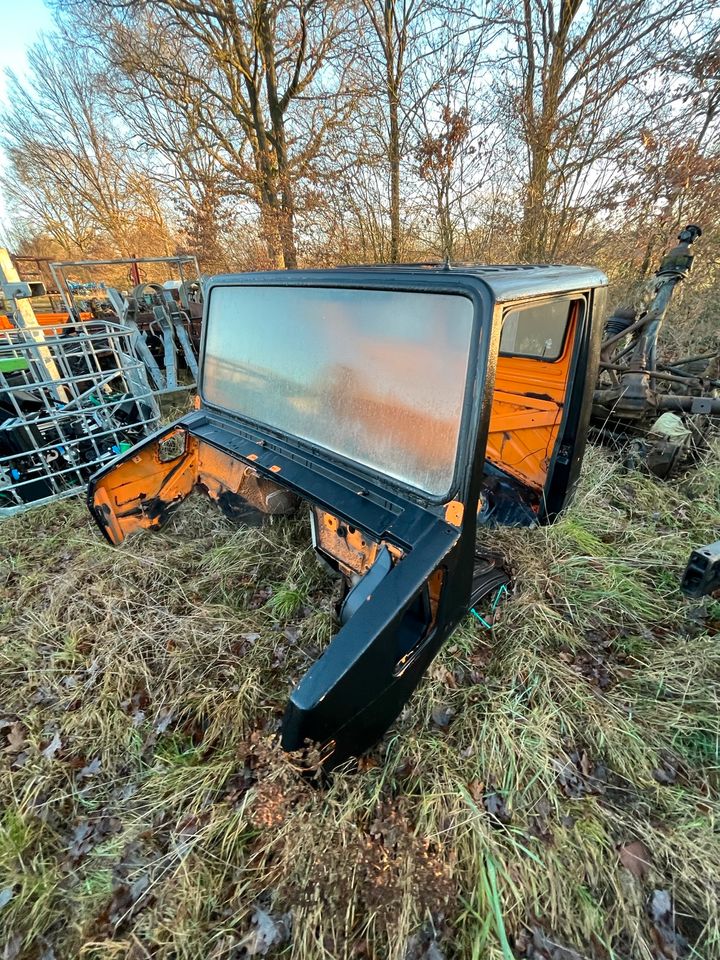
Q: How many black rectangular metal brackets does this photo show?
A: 1